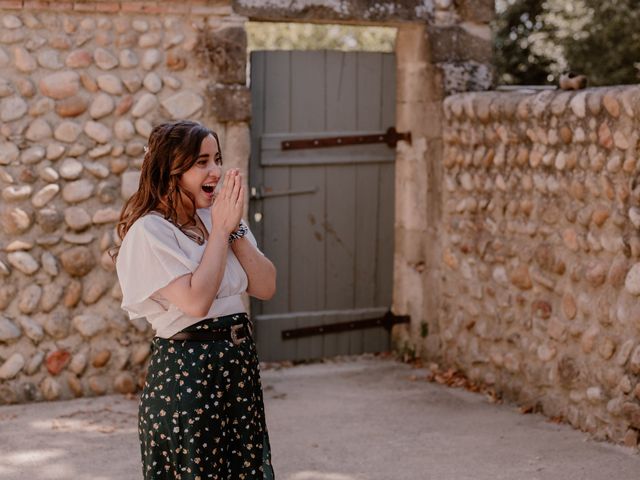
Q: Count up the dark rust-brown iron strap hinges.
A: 2